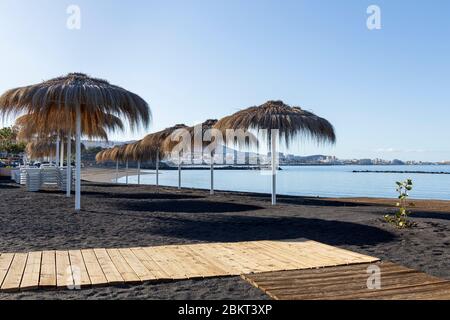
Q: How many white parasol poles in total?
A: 11